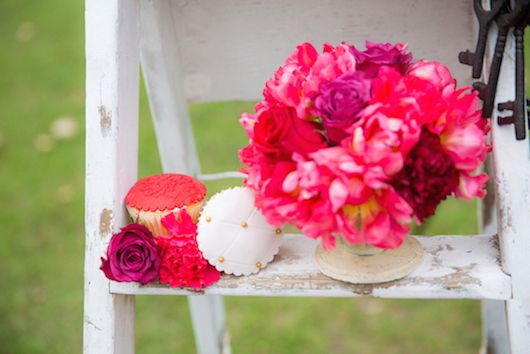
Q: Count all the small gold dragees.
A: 5